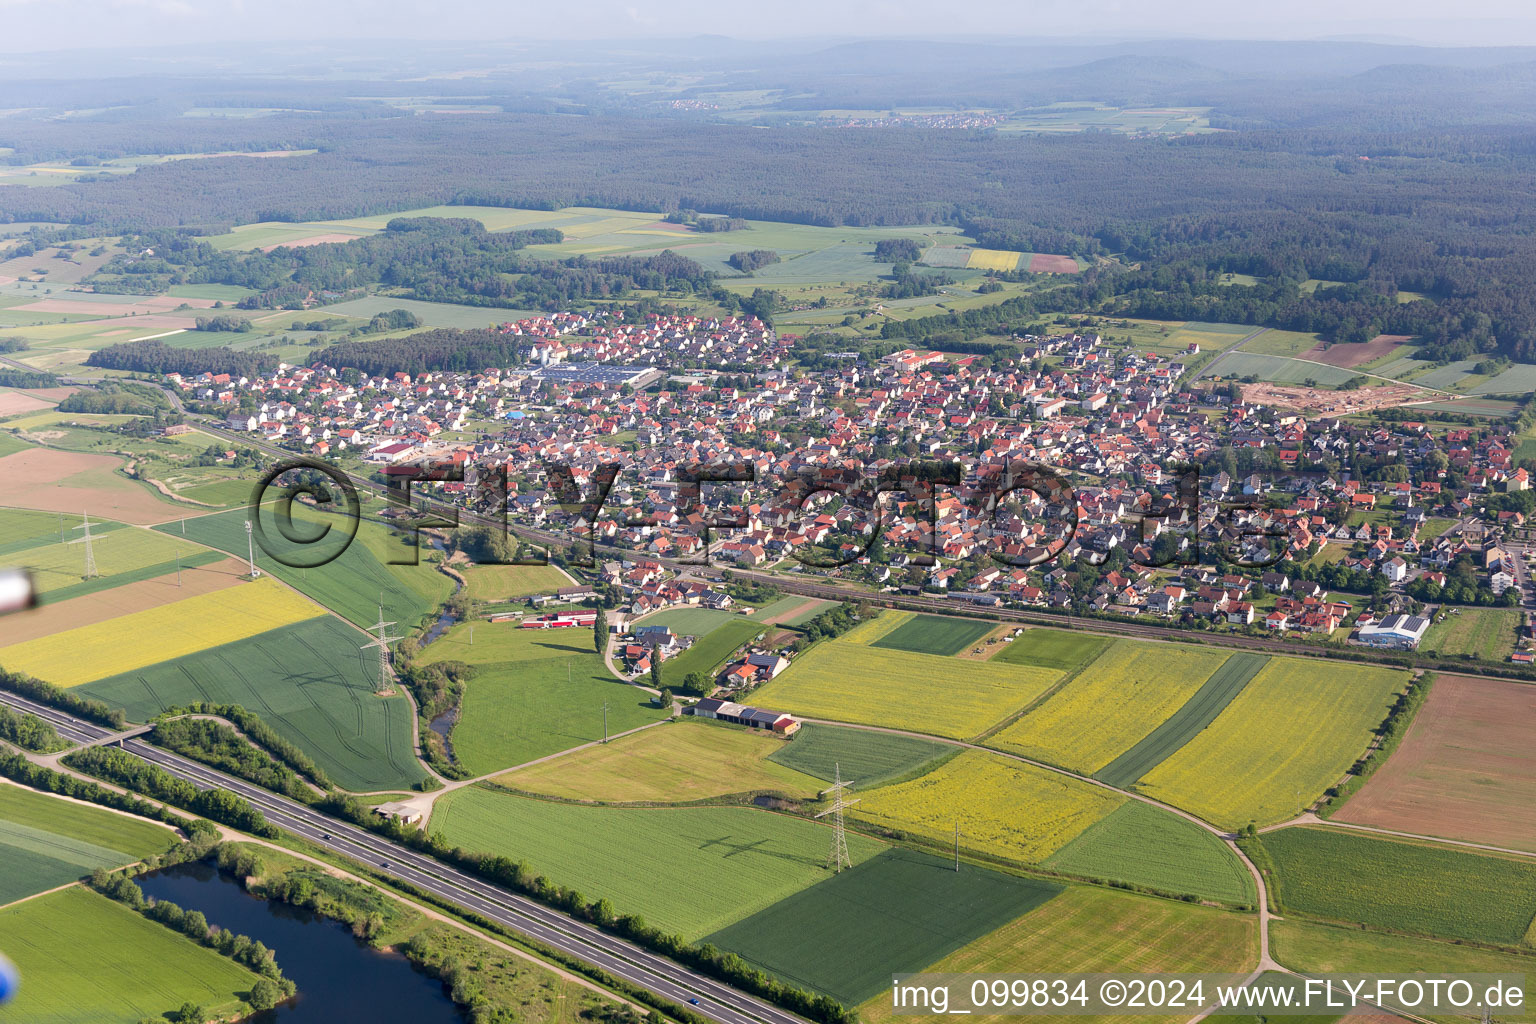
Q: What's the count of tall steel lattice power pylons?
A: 3